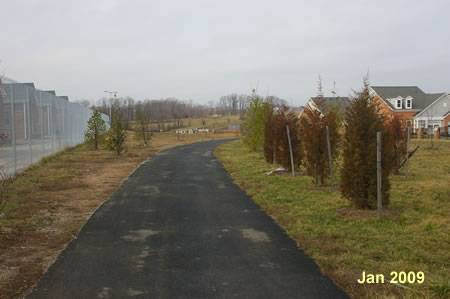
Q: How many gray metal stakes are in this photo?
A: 4